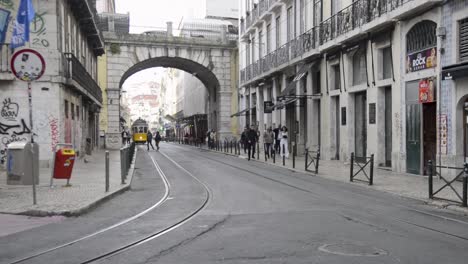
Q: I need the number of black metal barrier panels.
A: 3